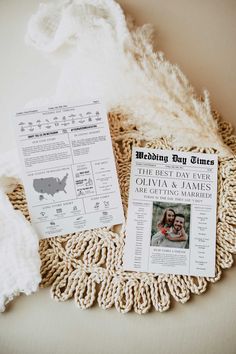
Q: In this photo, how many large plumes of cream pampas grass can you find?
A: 1